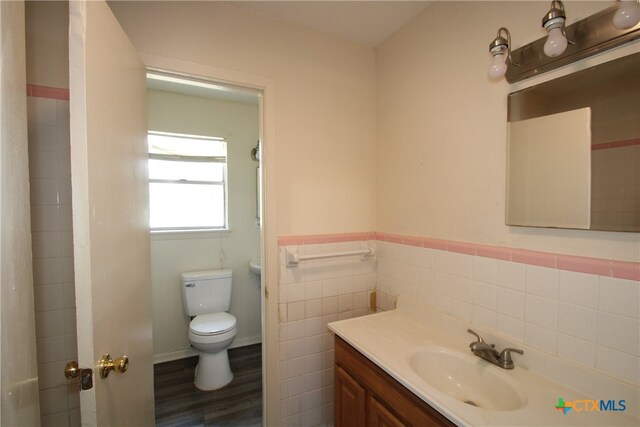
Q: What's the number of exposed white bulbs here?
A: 3